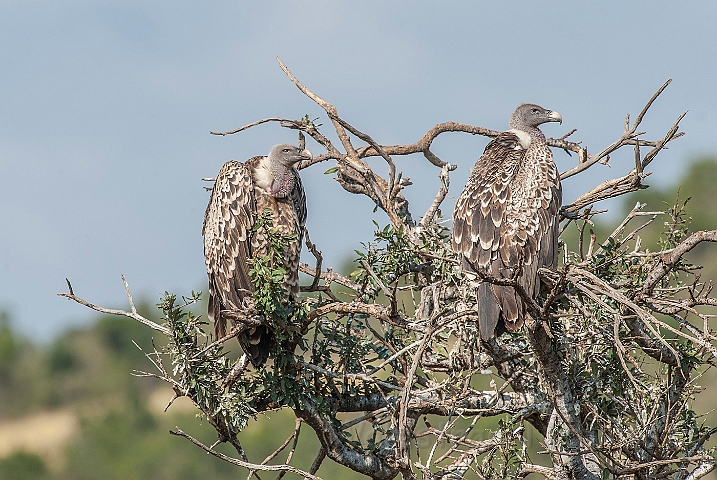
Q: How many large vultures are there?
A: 2